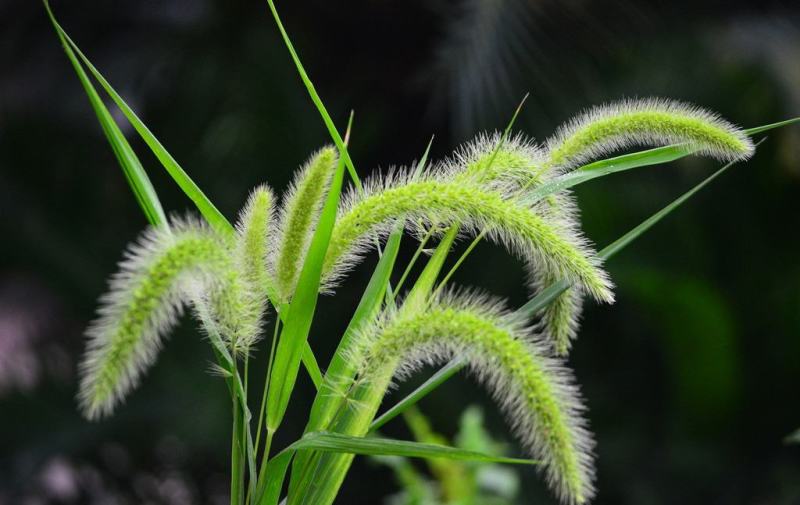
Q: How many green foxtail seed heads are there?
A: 7